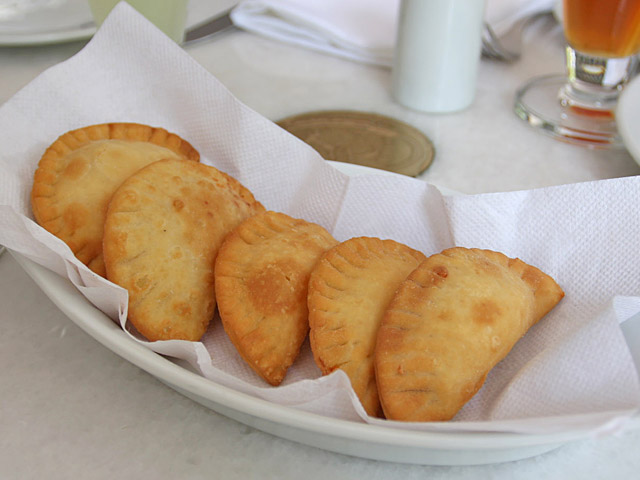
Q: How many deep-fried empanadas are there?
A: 5